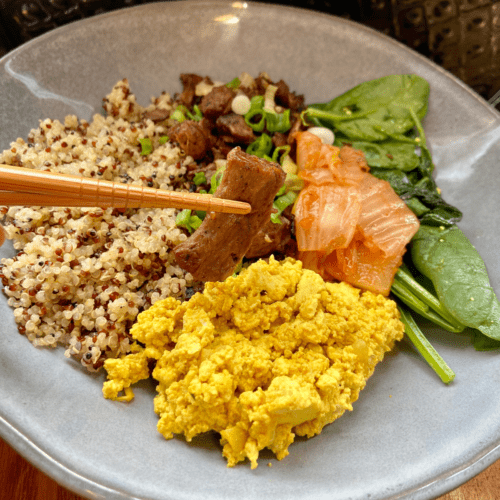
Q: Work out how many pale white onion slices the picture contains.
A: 2